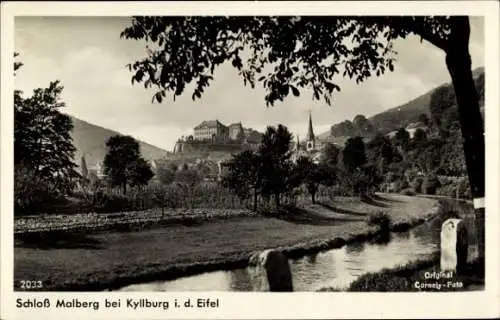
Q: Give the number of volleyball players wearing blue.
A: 0